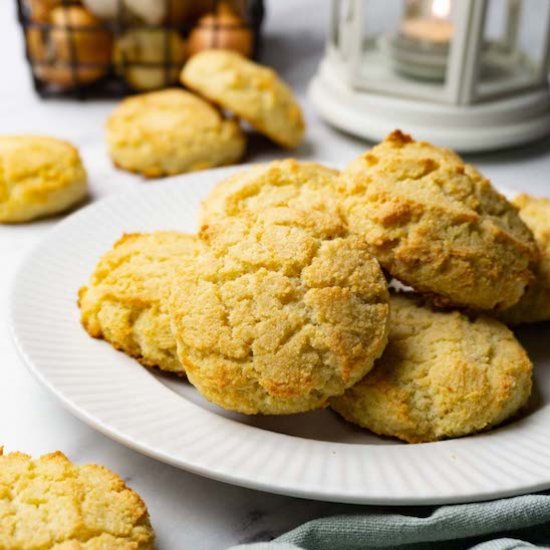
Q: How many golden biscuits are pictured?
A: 10